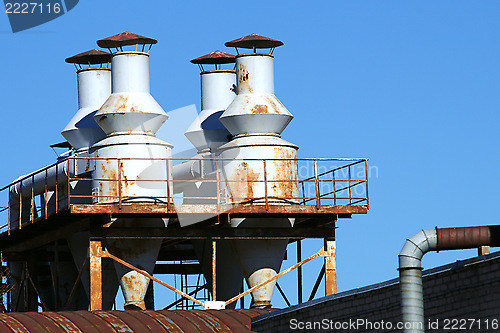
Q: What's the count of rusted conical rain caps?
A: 4